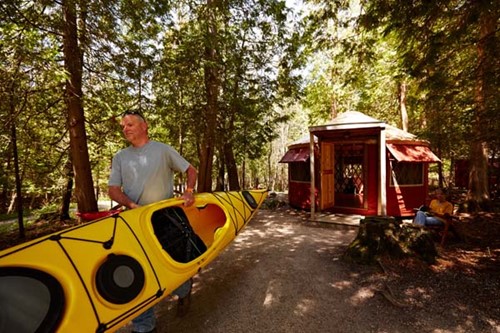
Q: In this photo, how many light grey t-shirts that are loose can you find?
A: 1